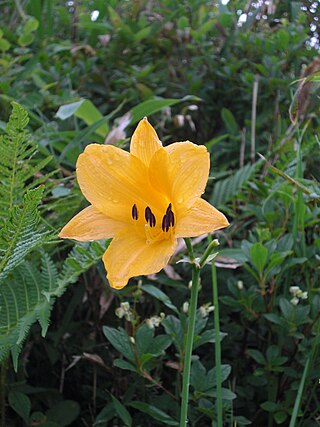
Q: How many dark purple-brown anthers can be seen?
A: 6